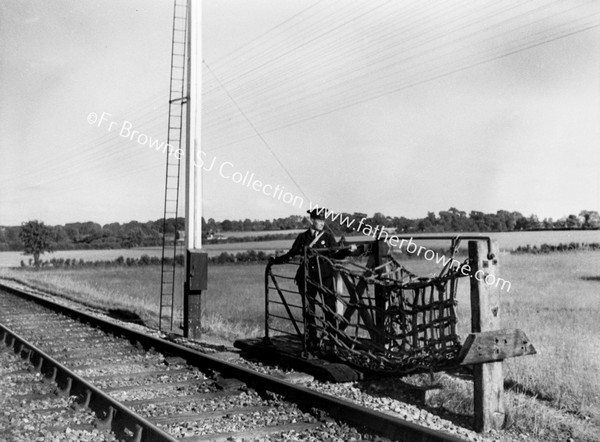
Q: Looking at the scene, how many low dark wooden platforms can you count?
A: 1